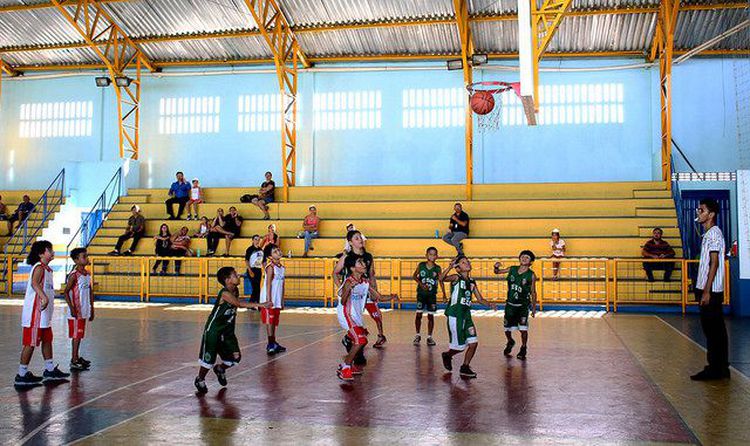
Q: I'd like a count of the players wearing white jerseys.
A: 4